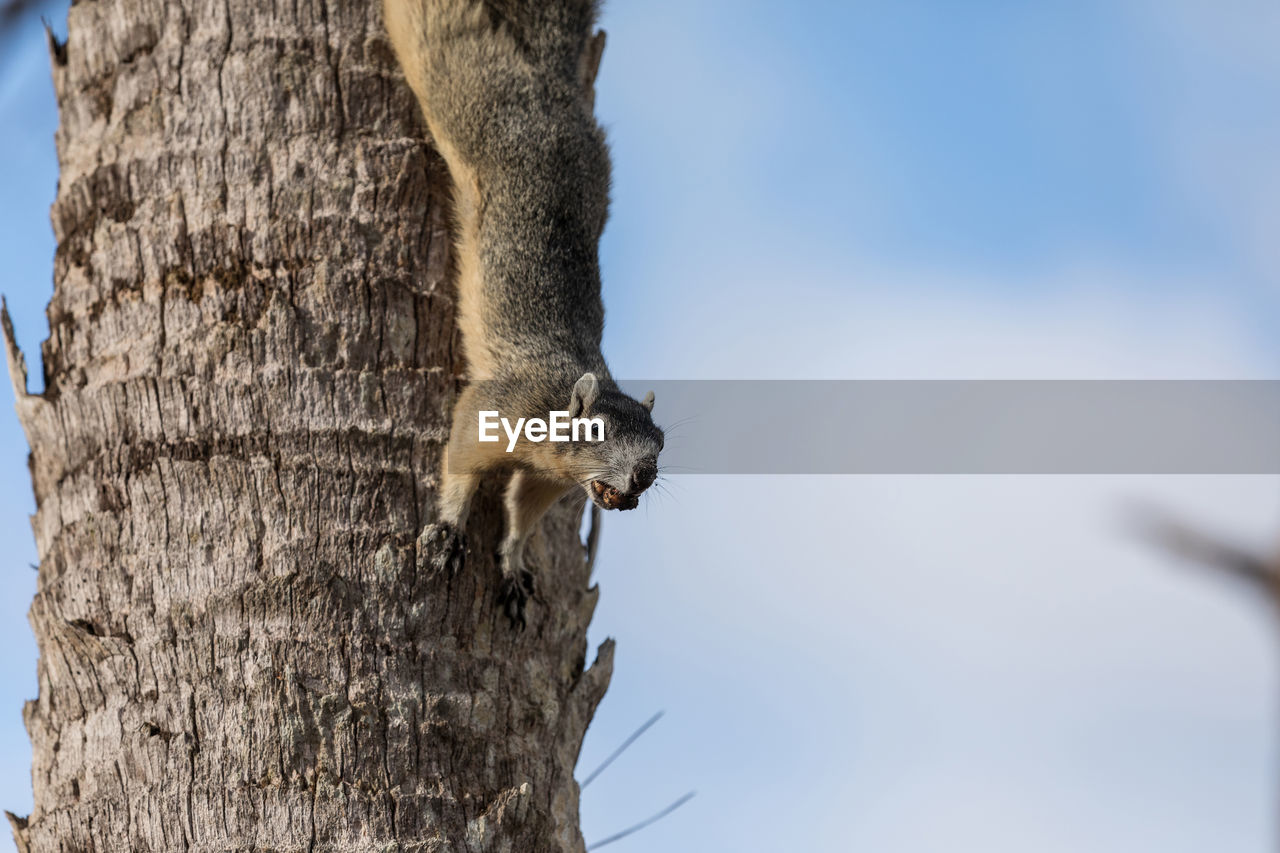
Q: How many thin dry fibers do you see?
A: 2